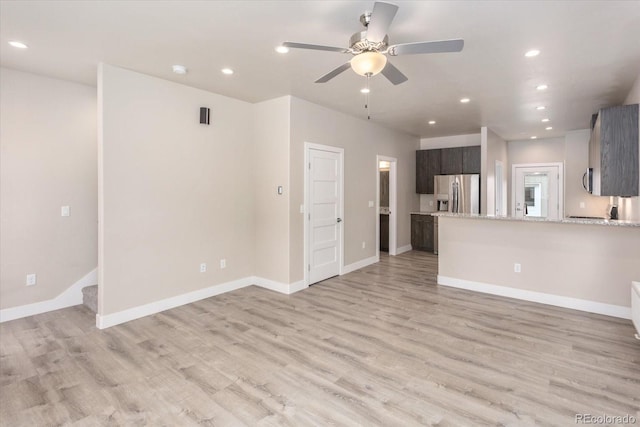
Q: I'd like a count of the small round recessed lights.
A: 12